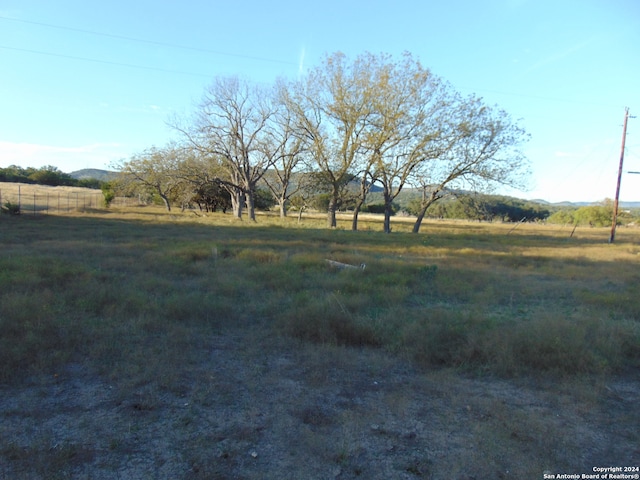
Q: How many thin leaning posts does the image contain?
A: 2